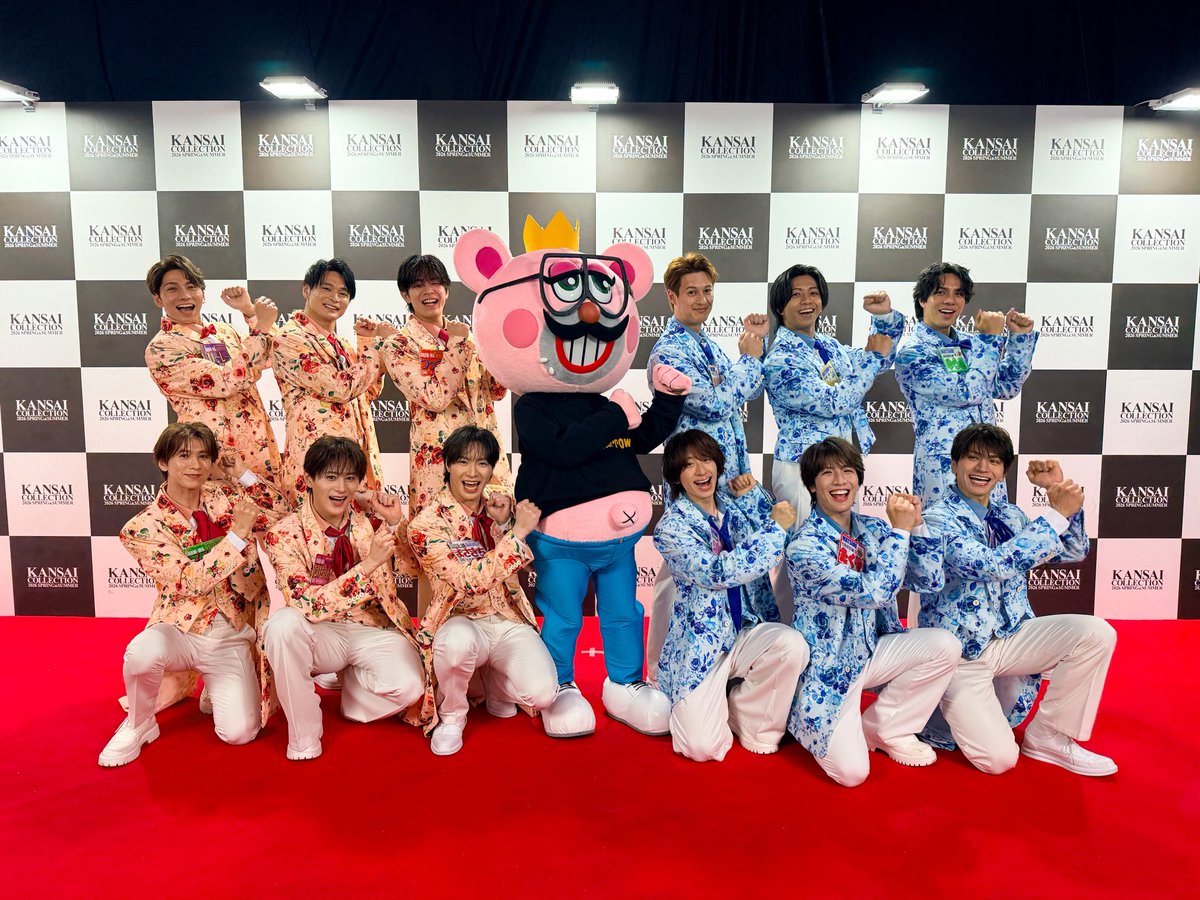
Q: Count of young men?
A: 12